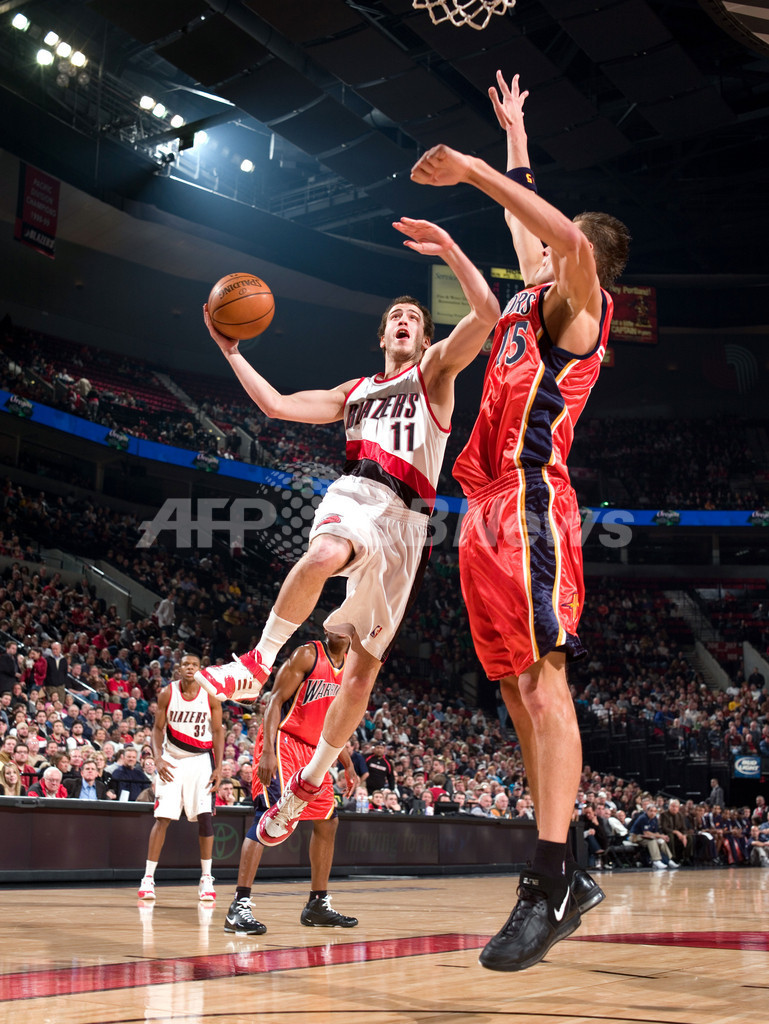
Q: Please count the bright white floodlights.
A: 10